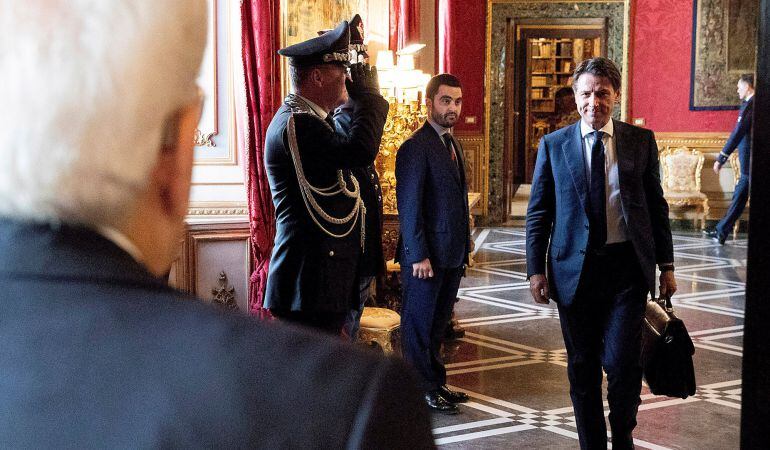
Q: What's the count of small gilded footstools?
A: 1